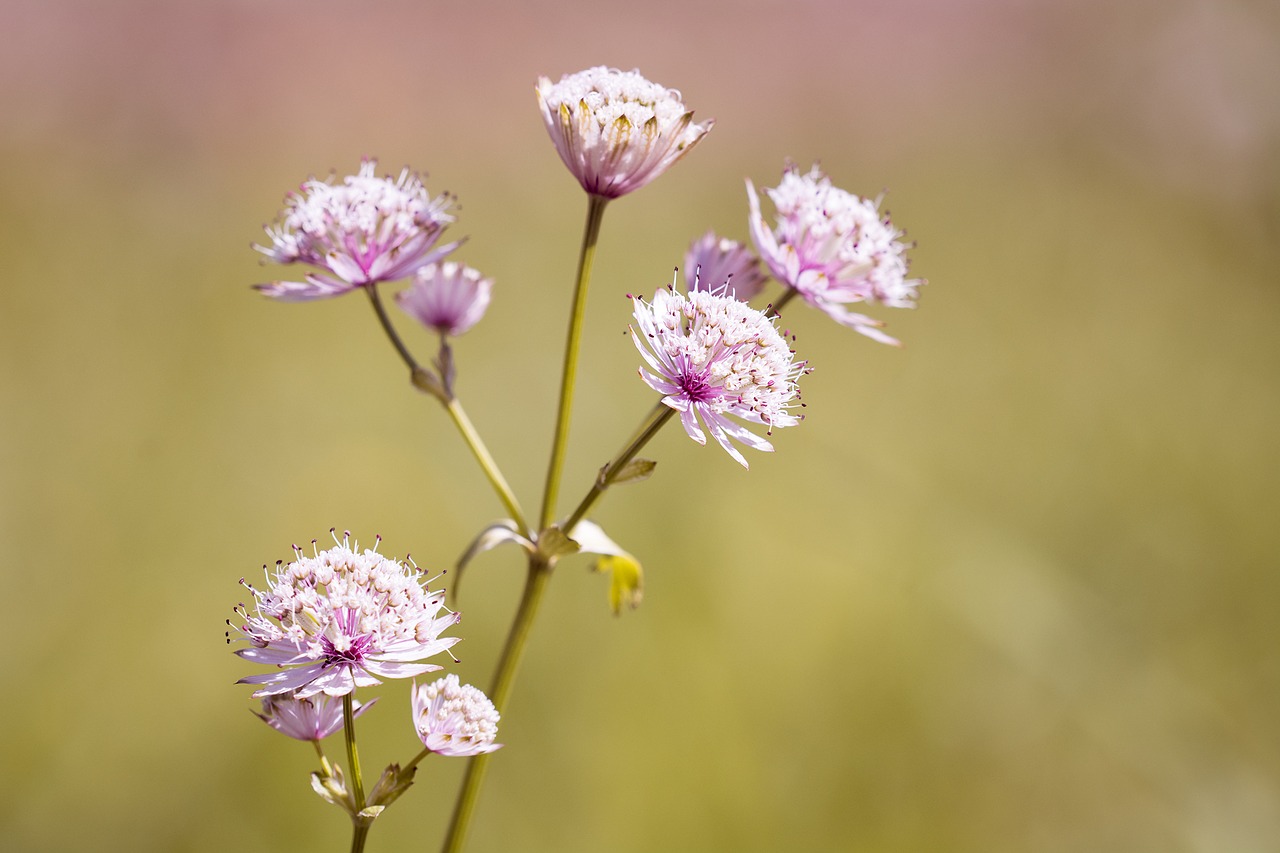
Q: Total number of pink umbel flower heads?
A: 9